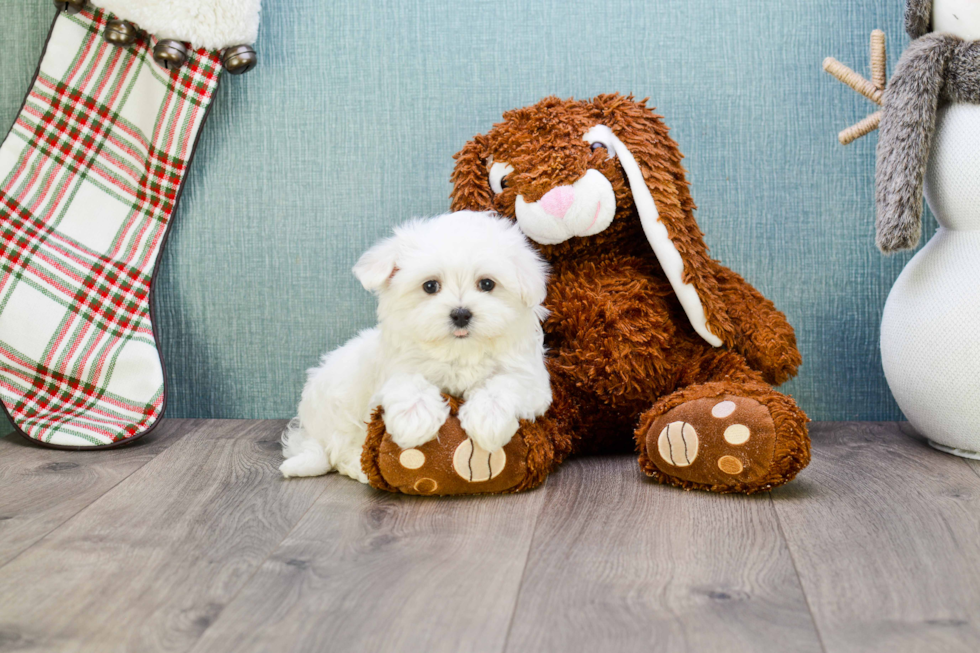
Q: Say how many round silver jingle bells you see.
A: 4